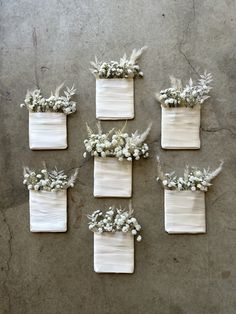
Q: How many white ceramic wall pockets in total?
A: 7